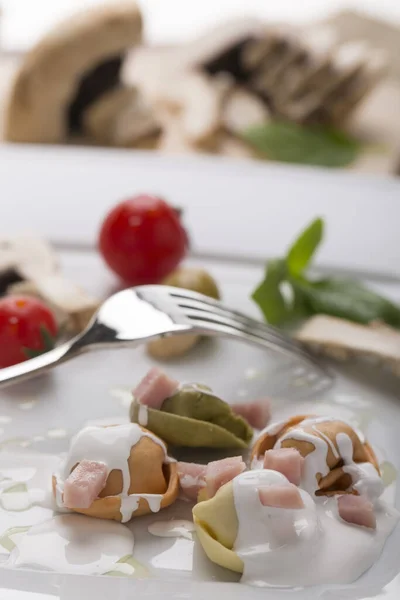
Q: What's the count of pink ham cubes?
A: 8